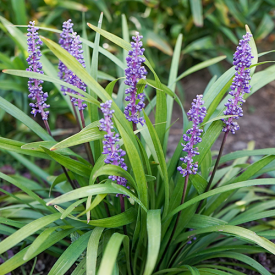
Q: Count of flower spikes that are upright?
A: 7